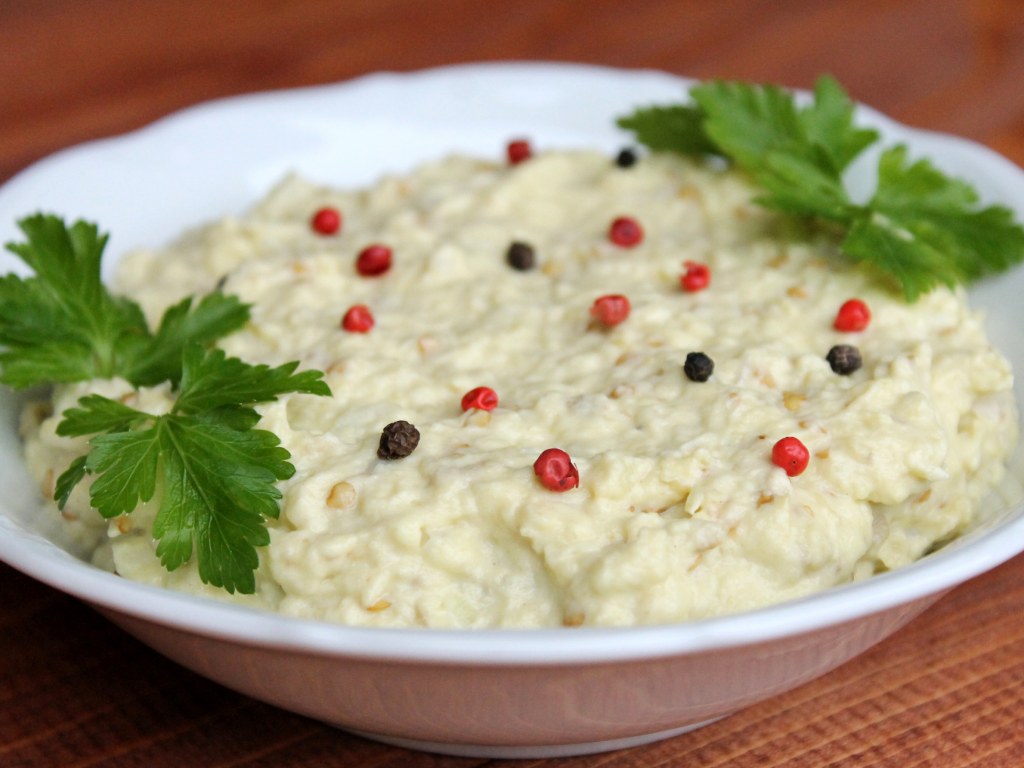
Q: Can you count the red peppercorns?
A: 11